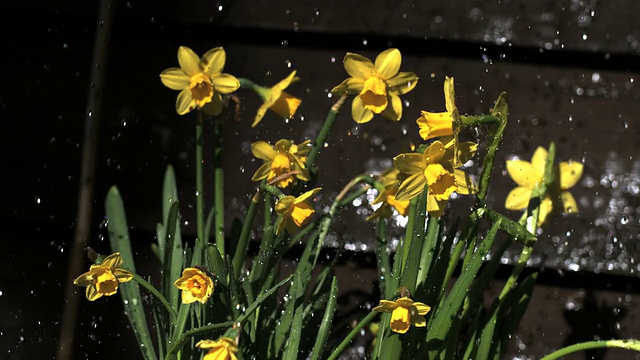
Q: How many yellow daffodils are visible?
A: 13